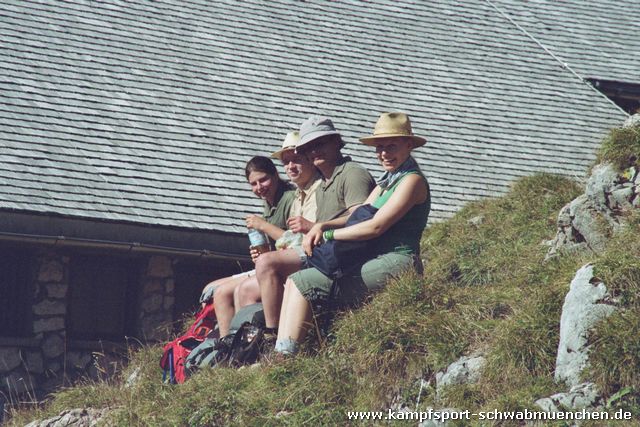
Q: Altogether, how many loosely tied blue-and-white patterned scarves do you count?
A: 1